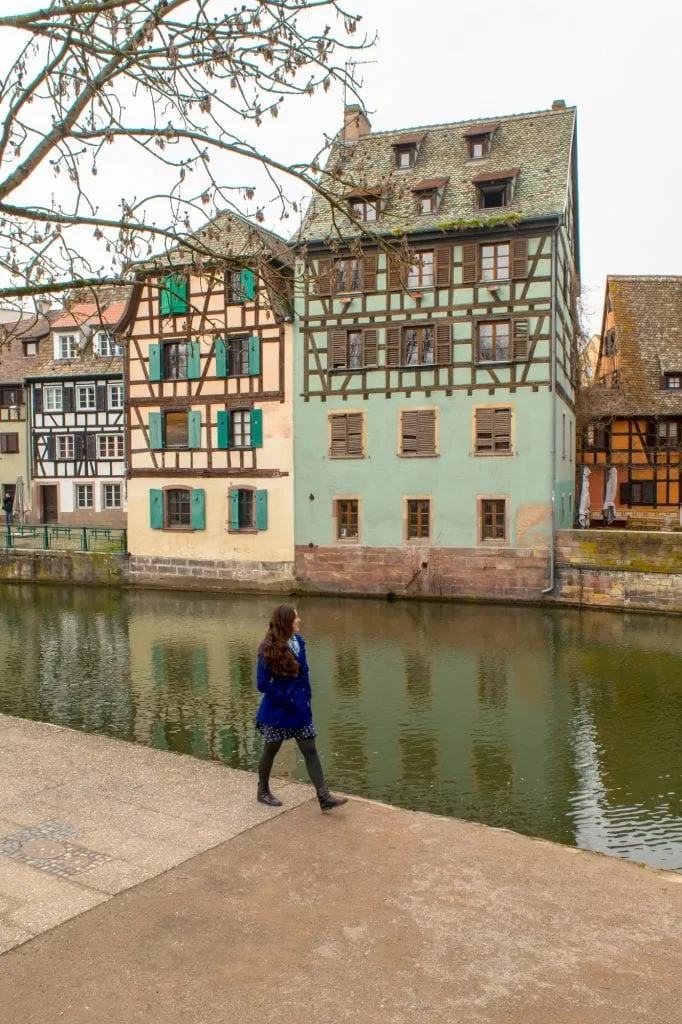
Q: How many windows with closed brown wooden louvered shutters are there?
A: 3